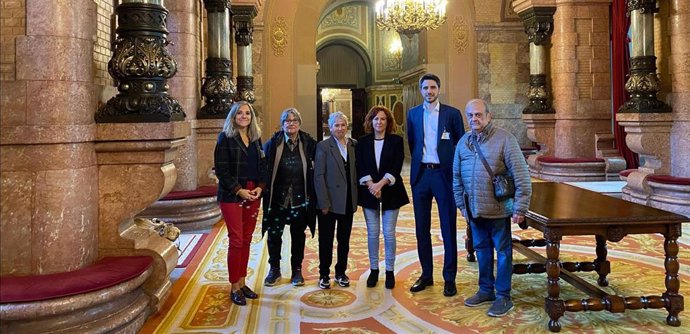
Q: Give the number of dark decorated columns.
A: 5